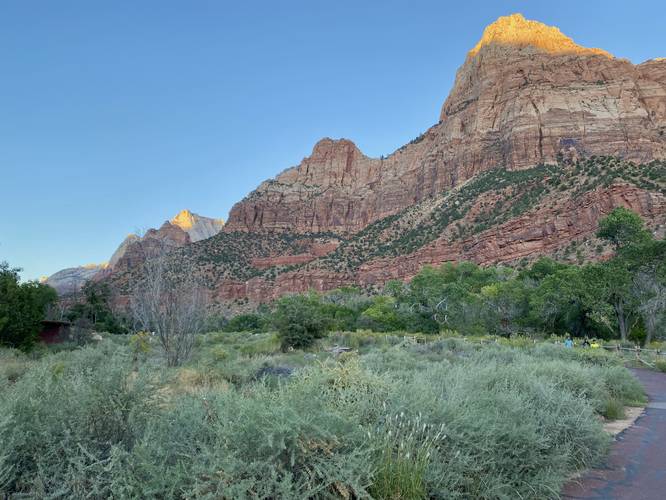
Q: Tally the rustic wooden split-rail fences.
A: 1